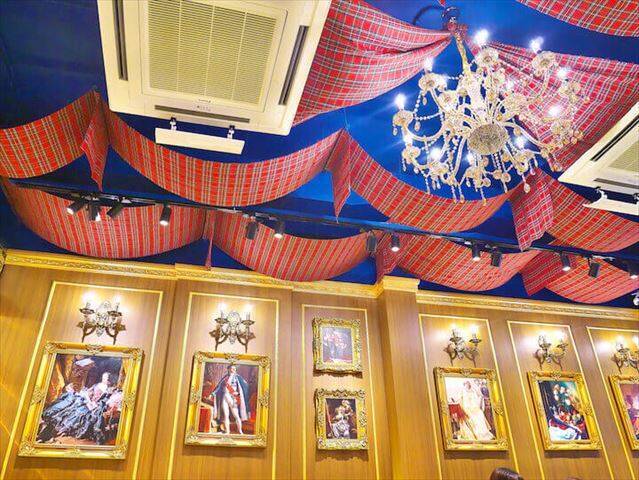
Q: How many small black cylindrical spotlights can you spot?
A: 13